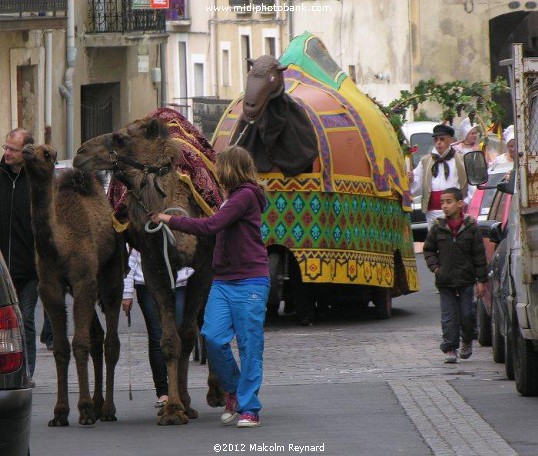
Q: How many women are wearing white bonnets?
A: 2